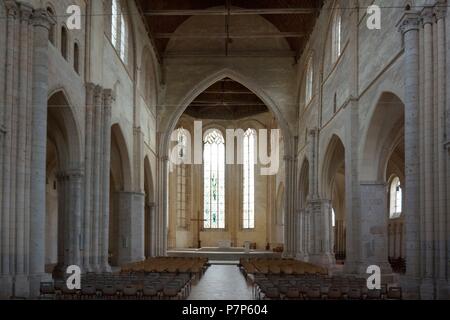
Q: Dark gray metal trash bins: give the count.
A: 0